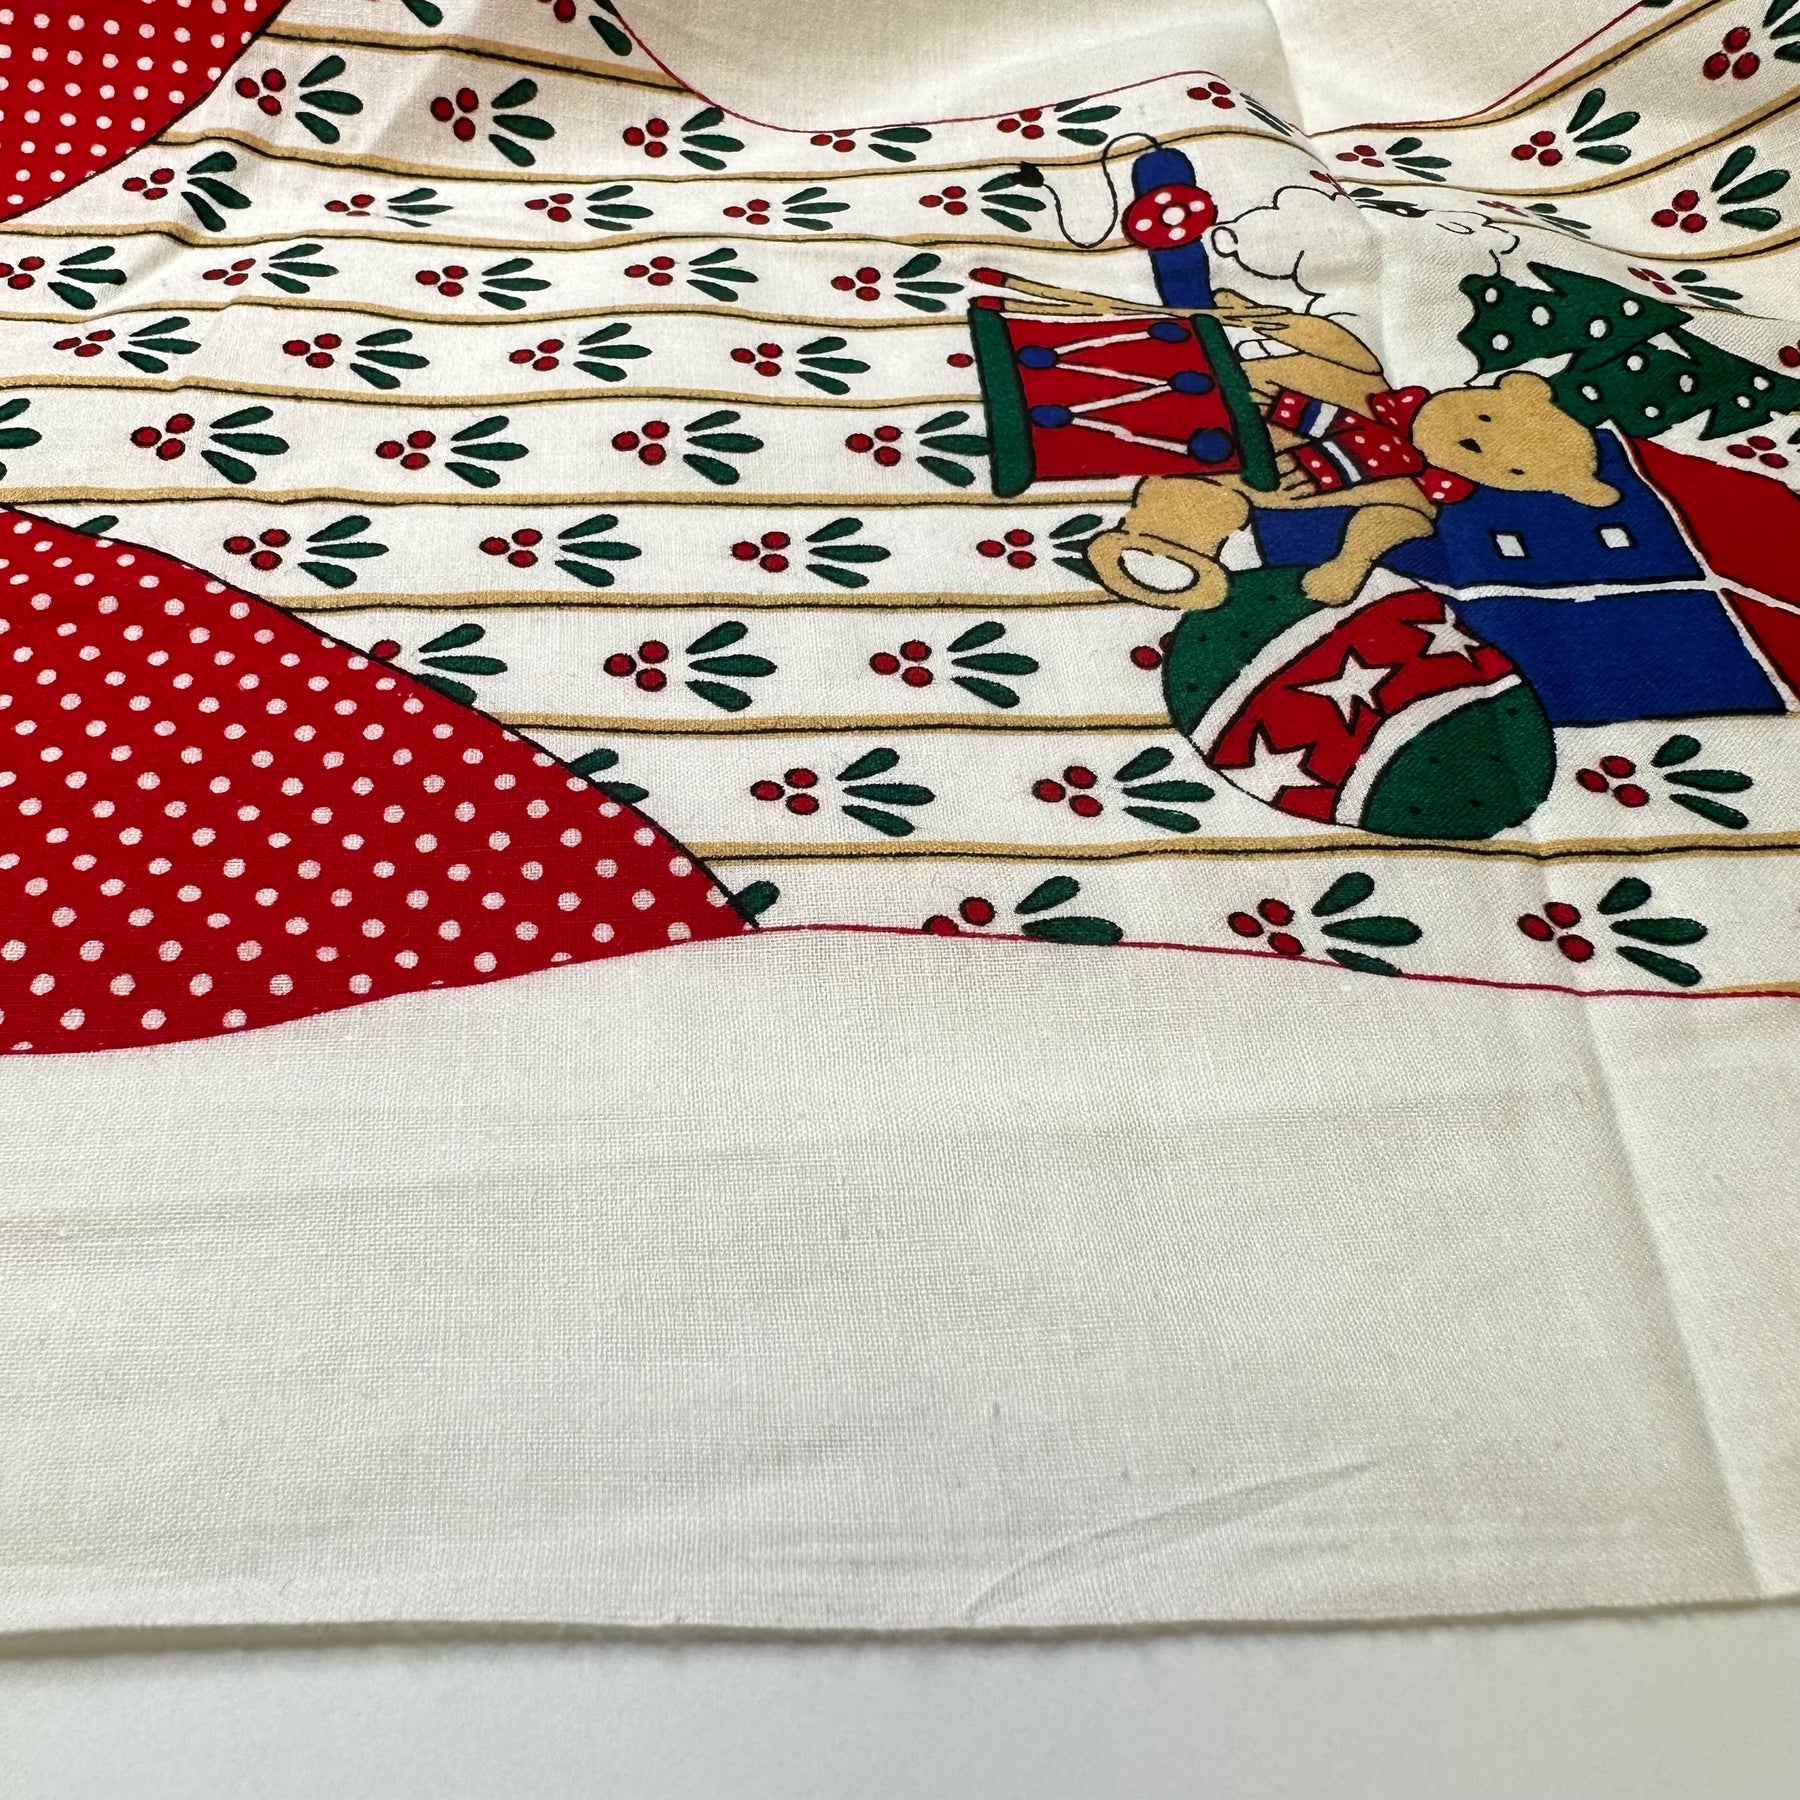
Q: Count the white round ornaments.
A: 11